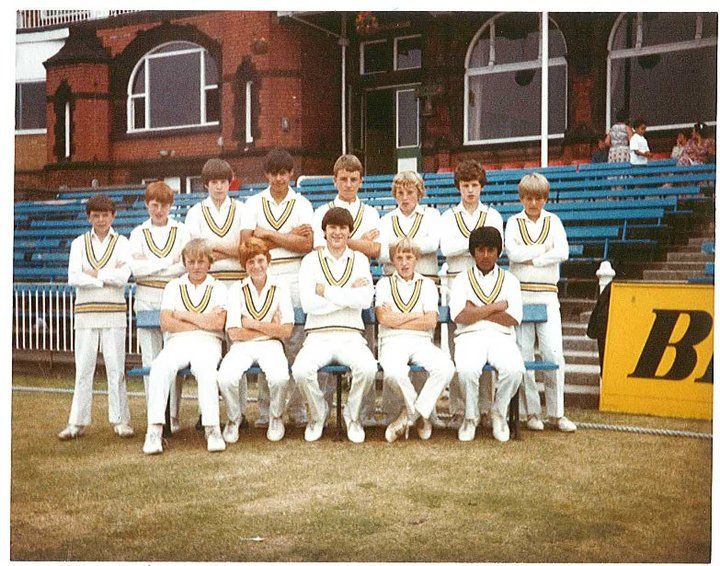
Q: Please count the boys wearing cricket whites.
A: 13